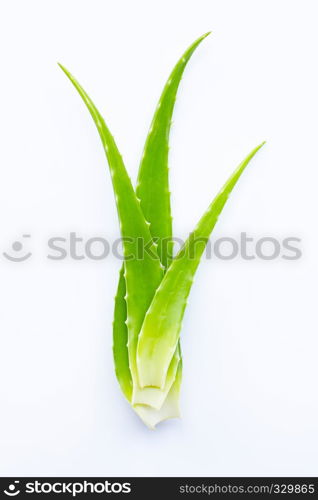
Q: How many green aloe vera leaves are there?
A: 3